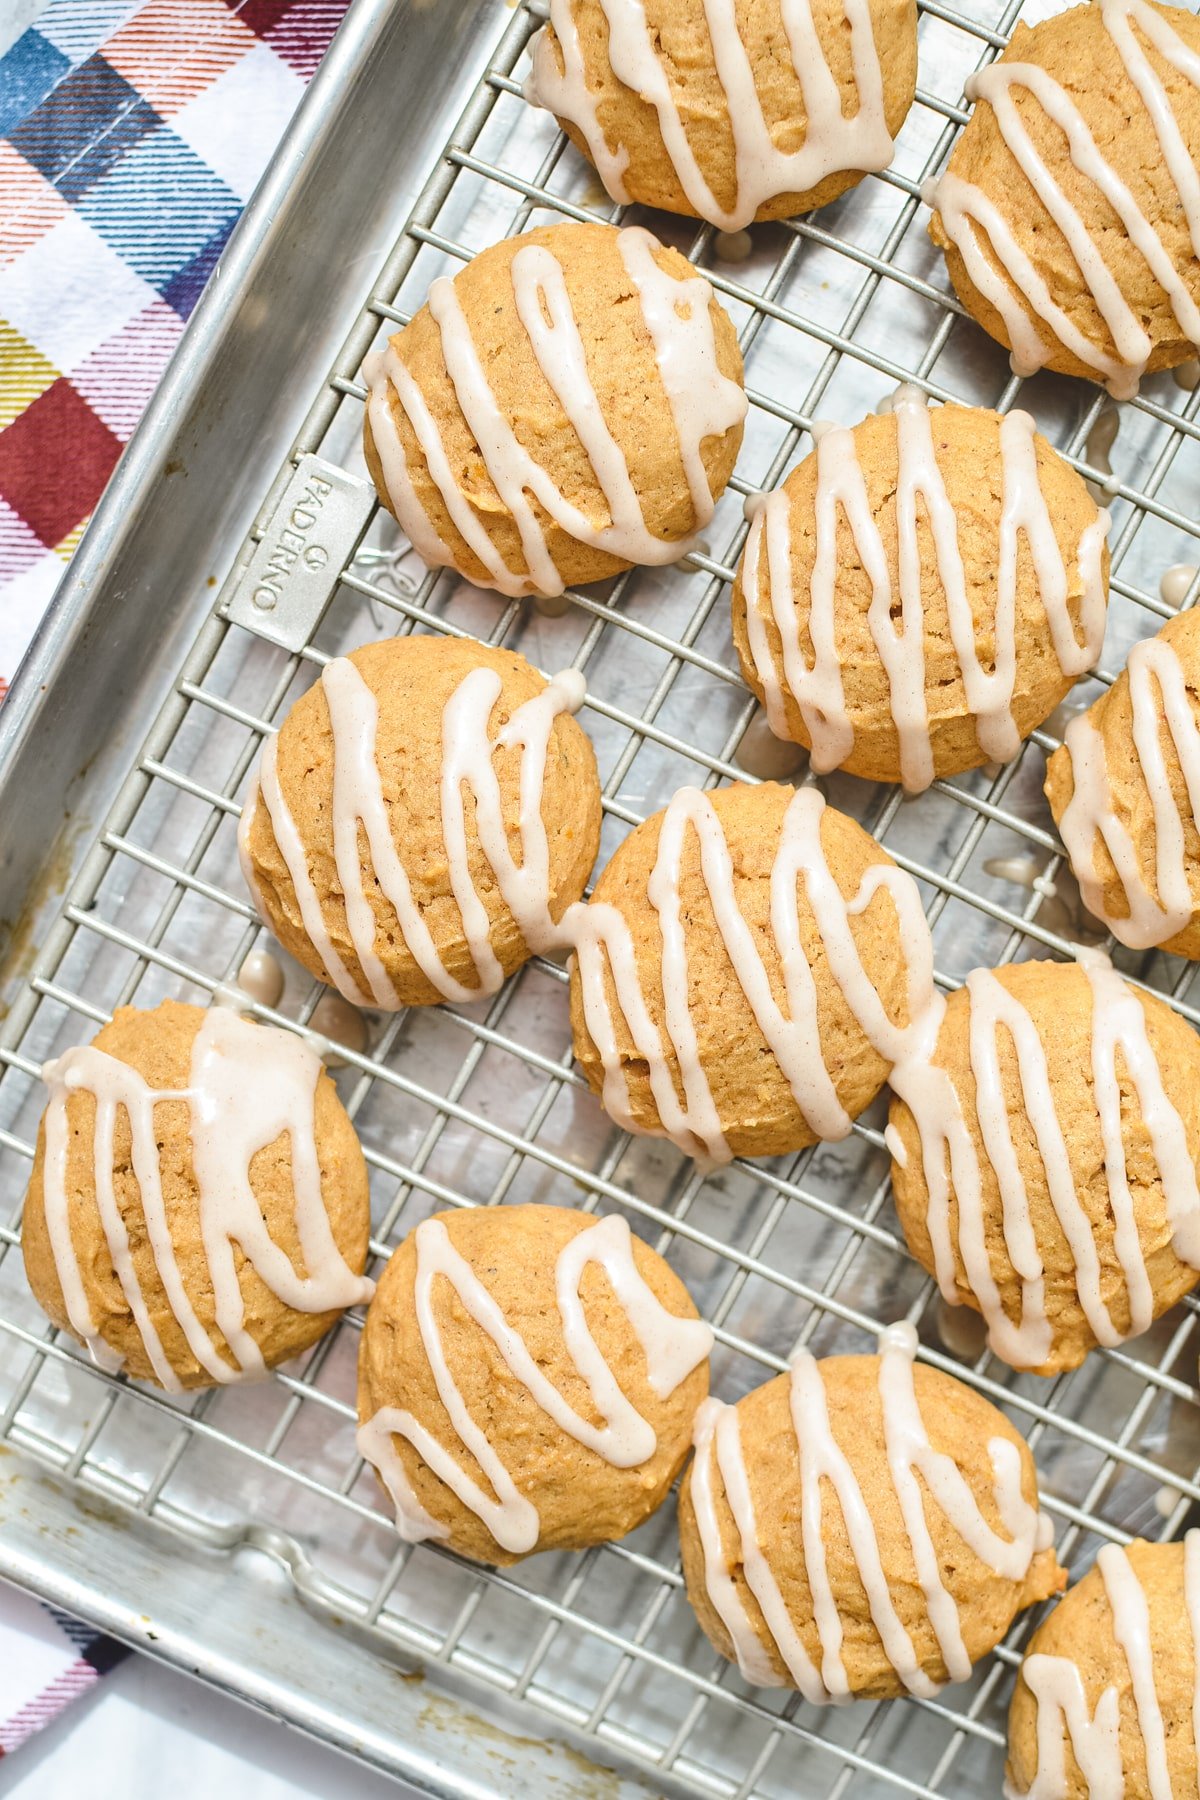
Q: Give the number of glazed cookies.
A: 12